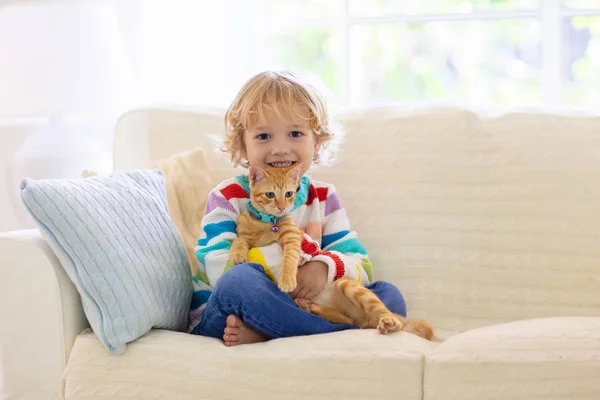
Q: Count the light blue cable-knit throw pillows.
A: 1